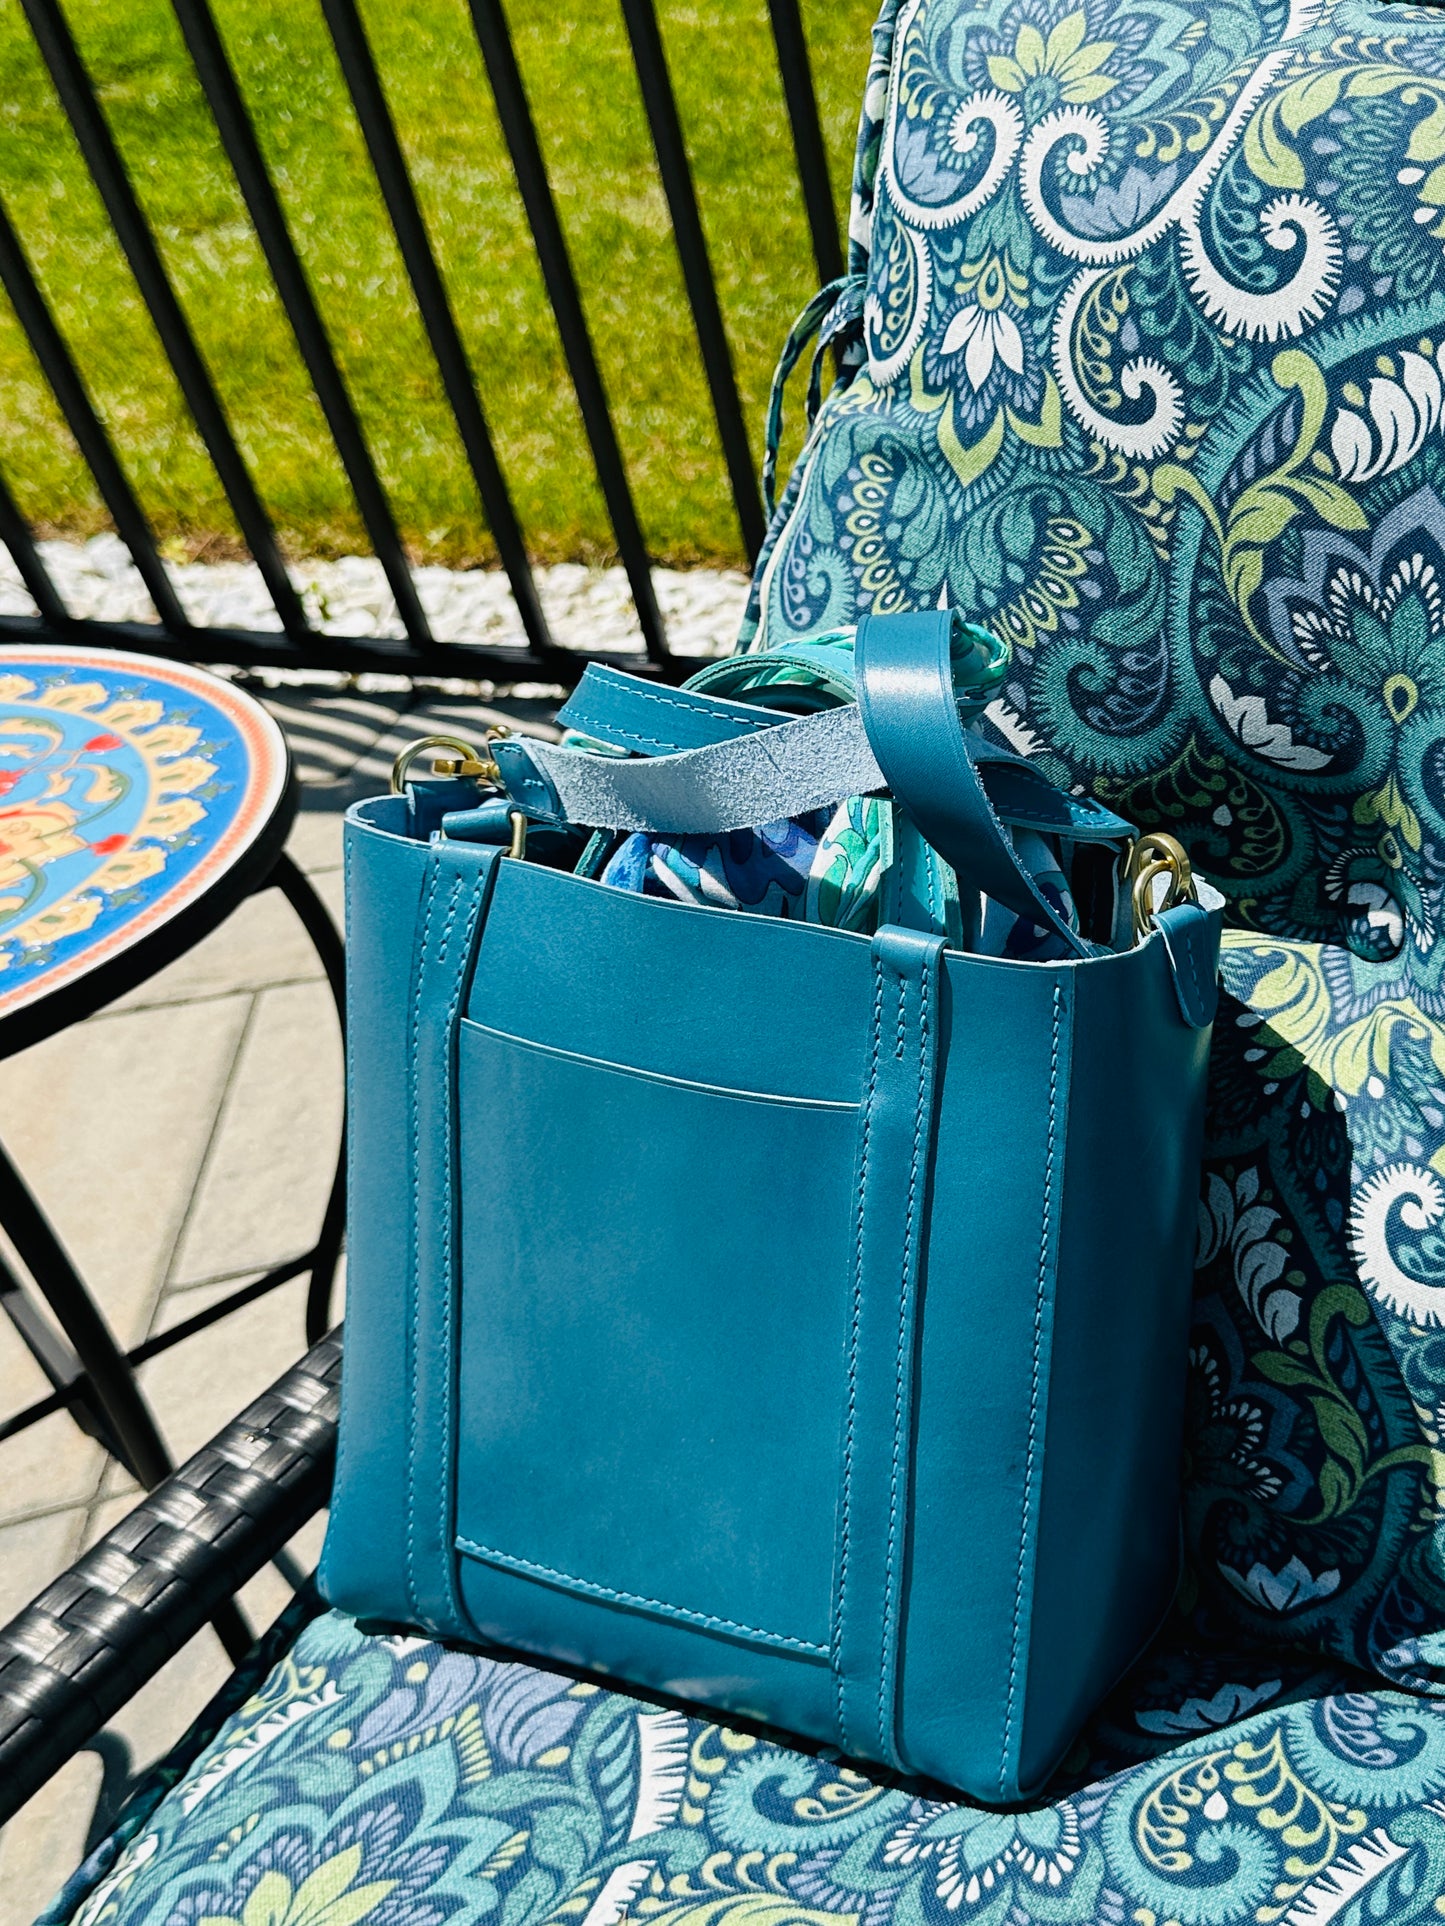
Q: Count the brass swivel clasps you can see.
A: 2